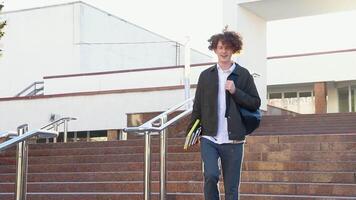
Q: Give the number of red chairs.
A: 0